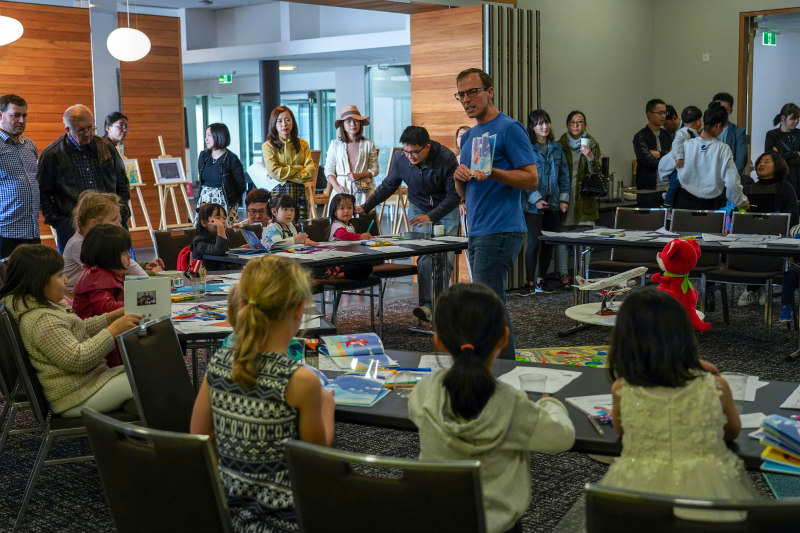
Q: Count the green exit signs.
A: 2